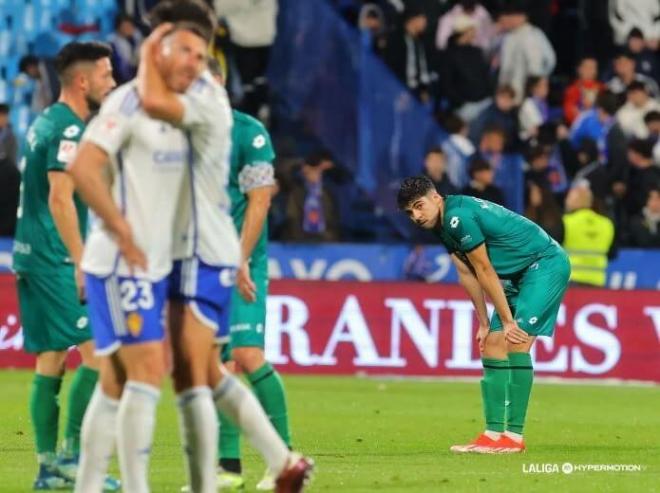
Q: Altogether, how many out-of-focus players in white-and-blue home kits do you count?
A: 2